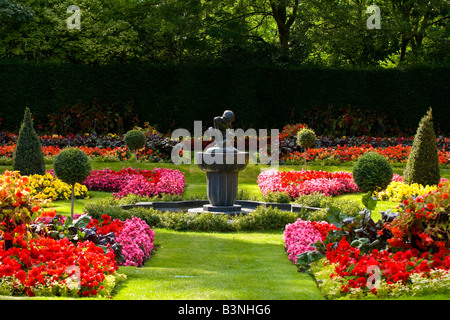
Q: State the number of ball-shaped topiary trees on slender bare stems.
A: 4